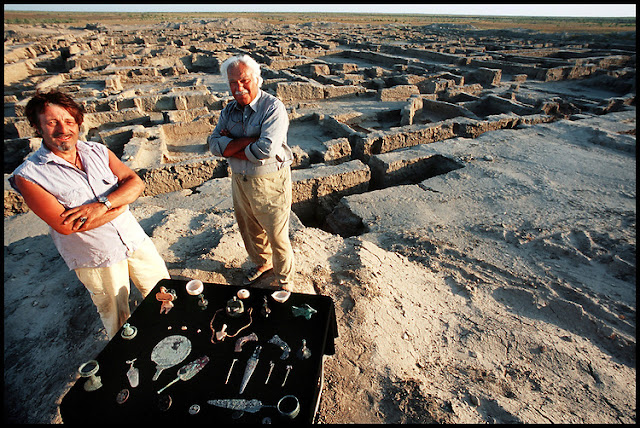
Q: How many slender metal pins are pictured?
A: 3